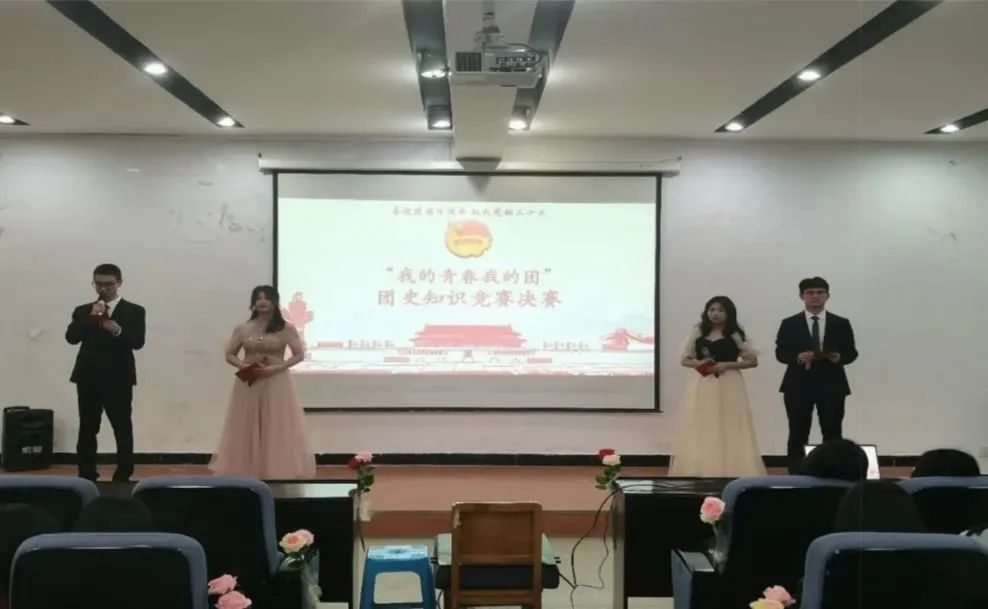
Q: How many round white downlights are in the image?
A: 9